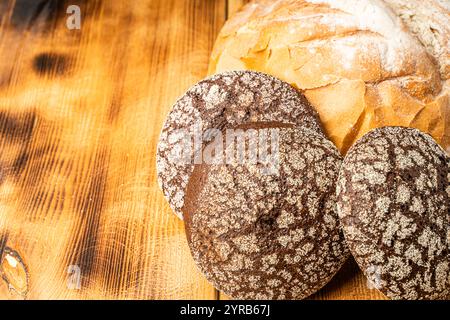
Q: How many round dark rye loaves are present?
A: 3